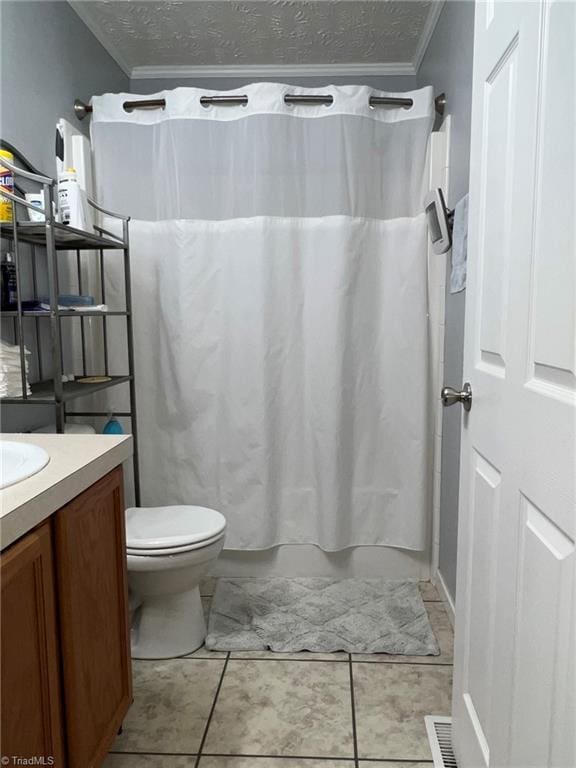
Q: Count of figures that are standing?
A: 0